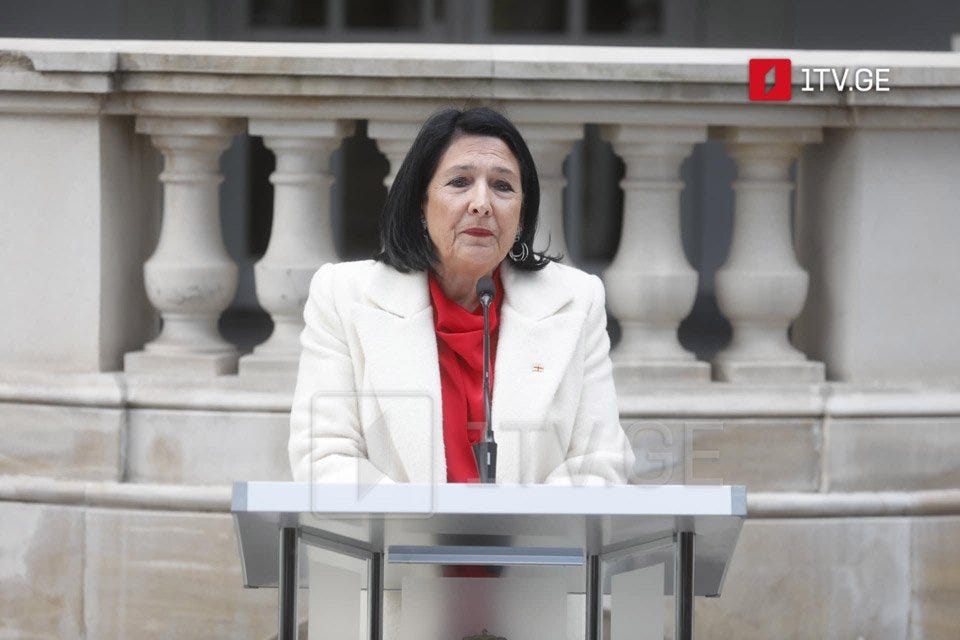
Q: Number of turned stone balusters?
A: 6